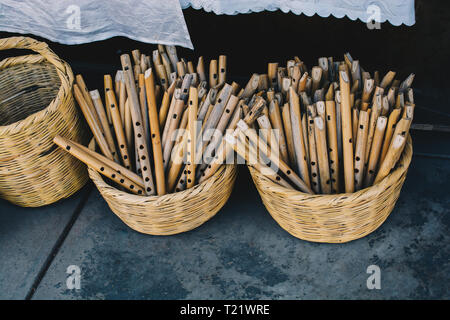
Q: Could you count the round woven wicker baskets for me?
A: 3